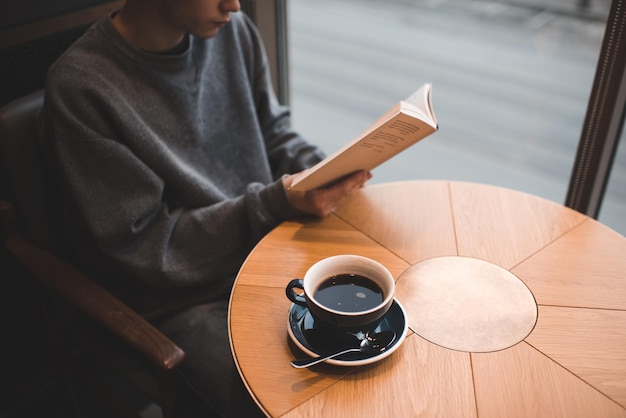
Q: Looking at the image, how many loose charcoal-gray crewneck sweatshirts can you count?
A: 1